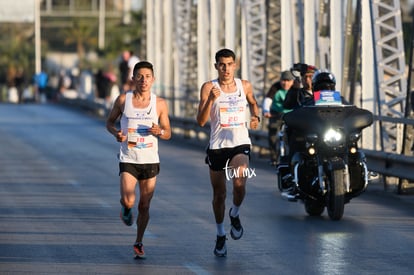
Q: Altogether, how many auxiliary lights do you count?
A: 2